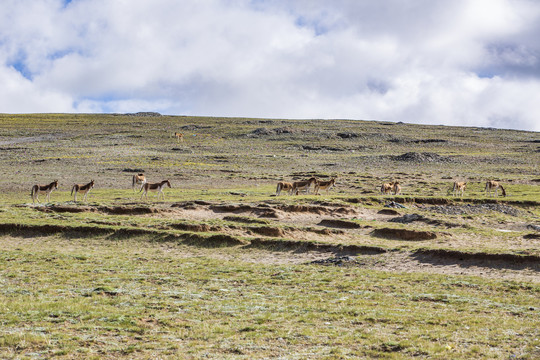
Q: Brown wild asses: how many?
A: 12